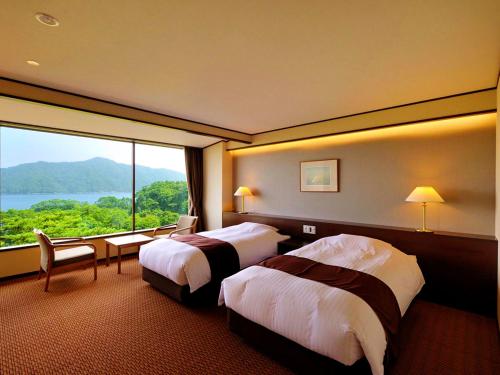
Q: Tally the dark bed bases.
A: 2